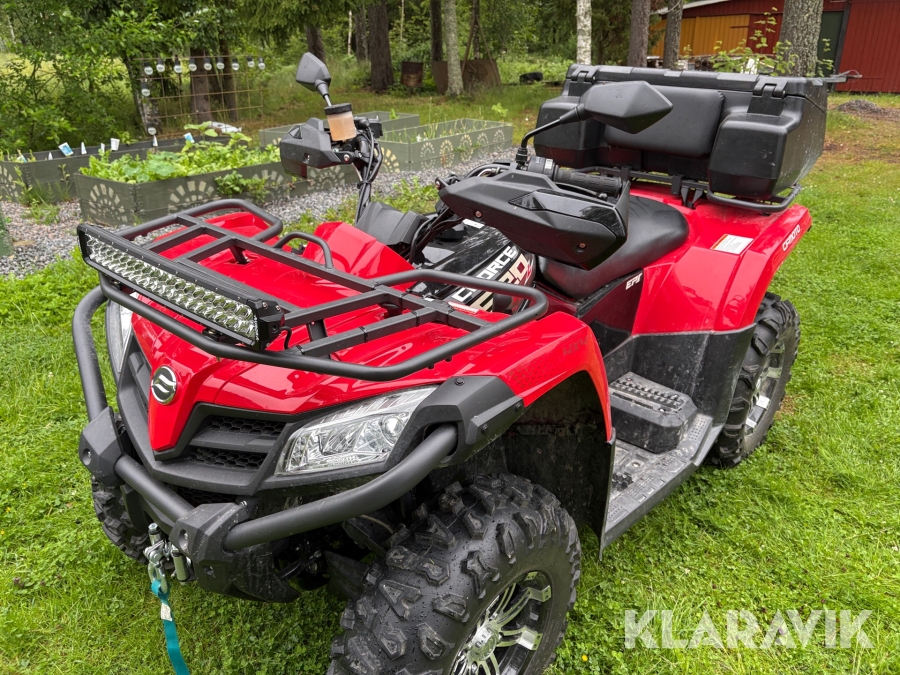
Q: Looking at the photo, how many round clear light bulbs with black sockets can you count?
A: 11